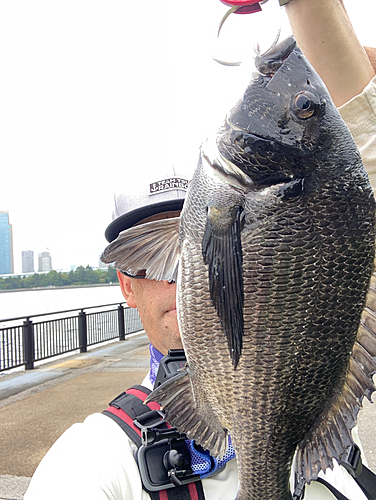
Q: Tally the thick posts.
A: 3